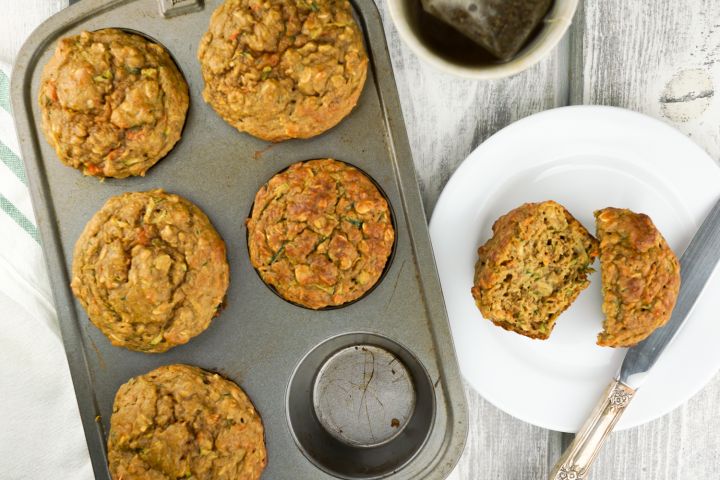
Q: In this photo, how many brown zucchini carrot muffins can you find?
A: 6